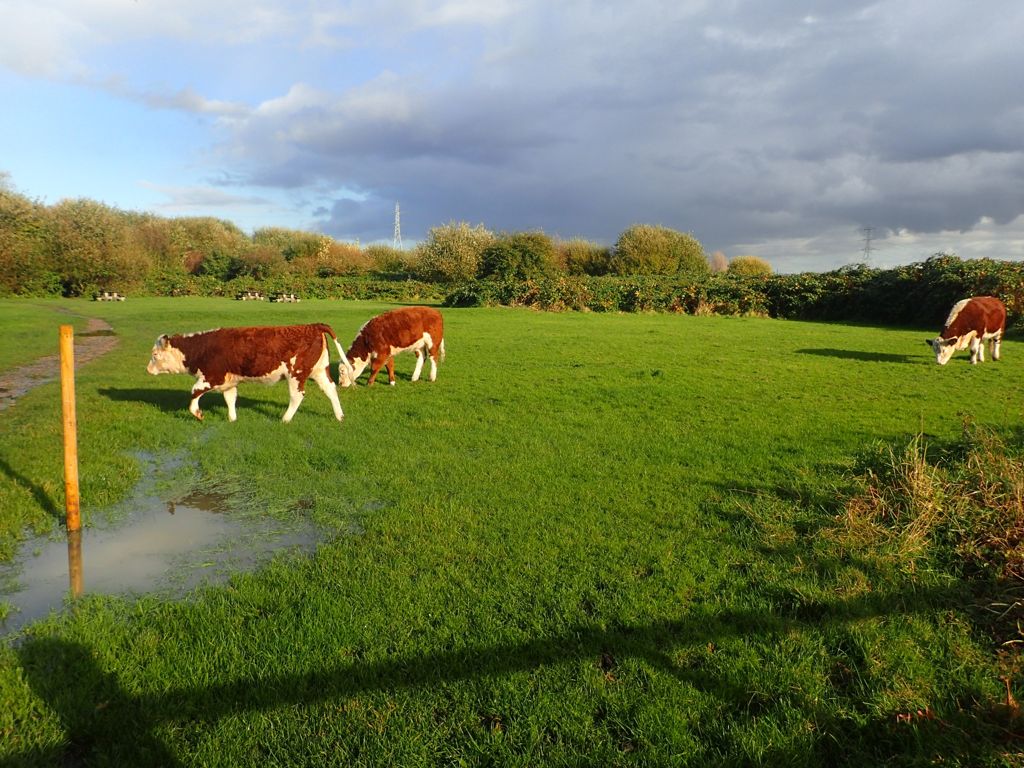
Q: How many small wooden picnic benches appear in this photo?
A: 3